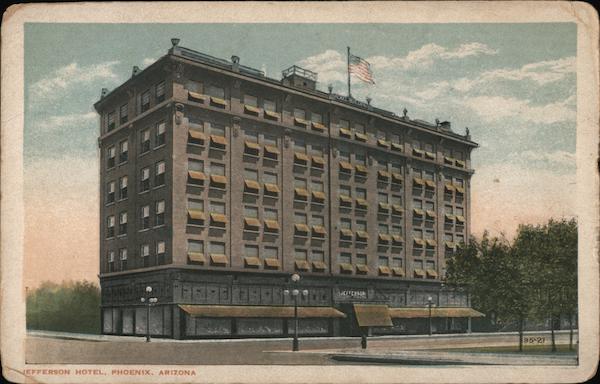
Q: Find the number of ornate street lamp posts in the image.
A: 3